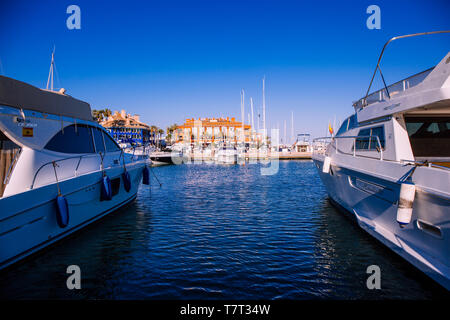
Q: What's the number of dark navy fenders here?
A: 4